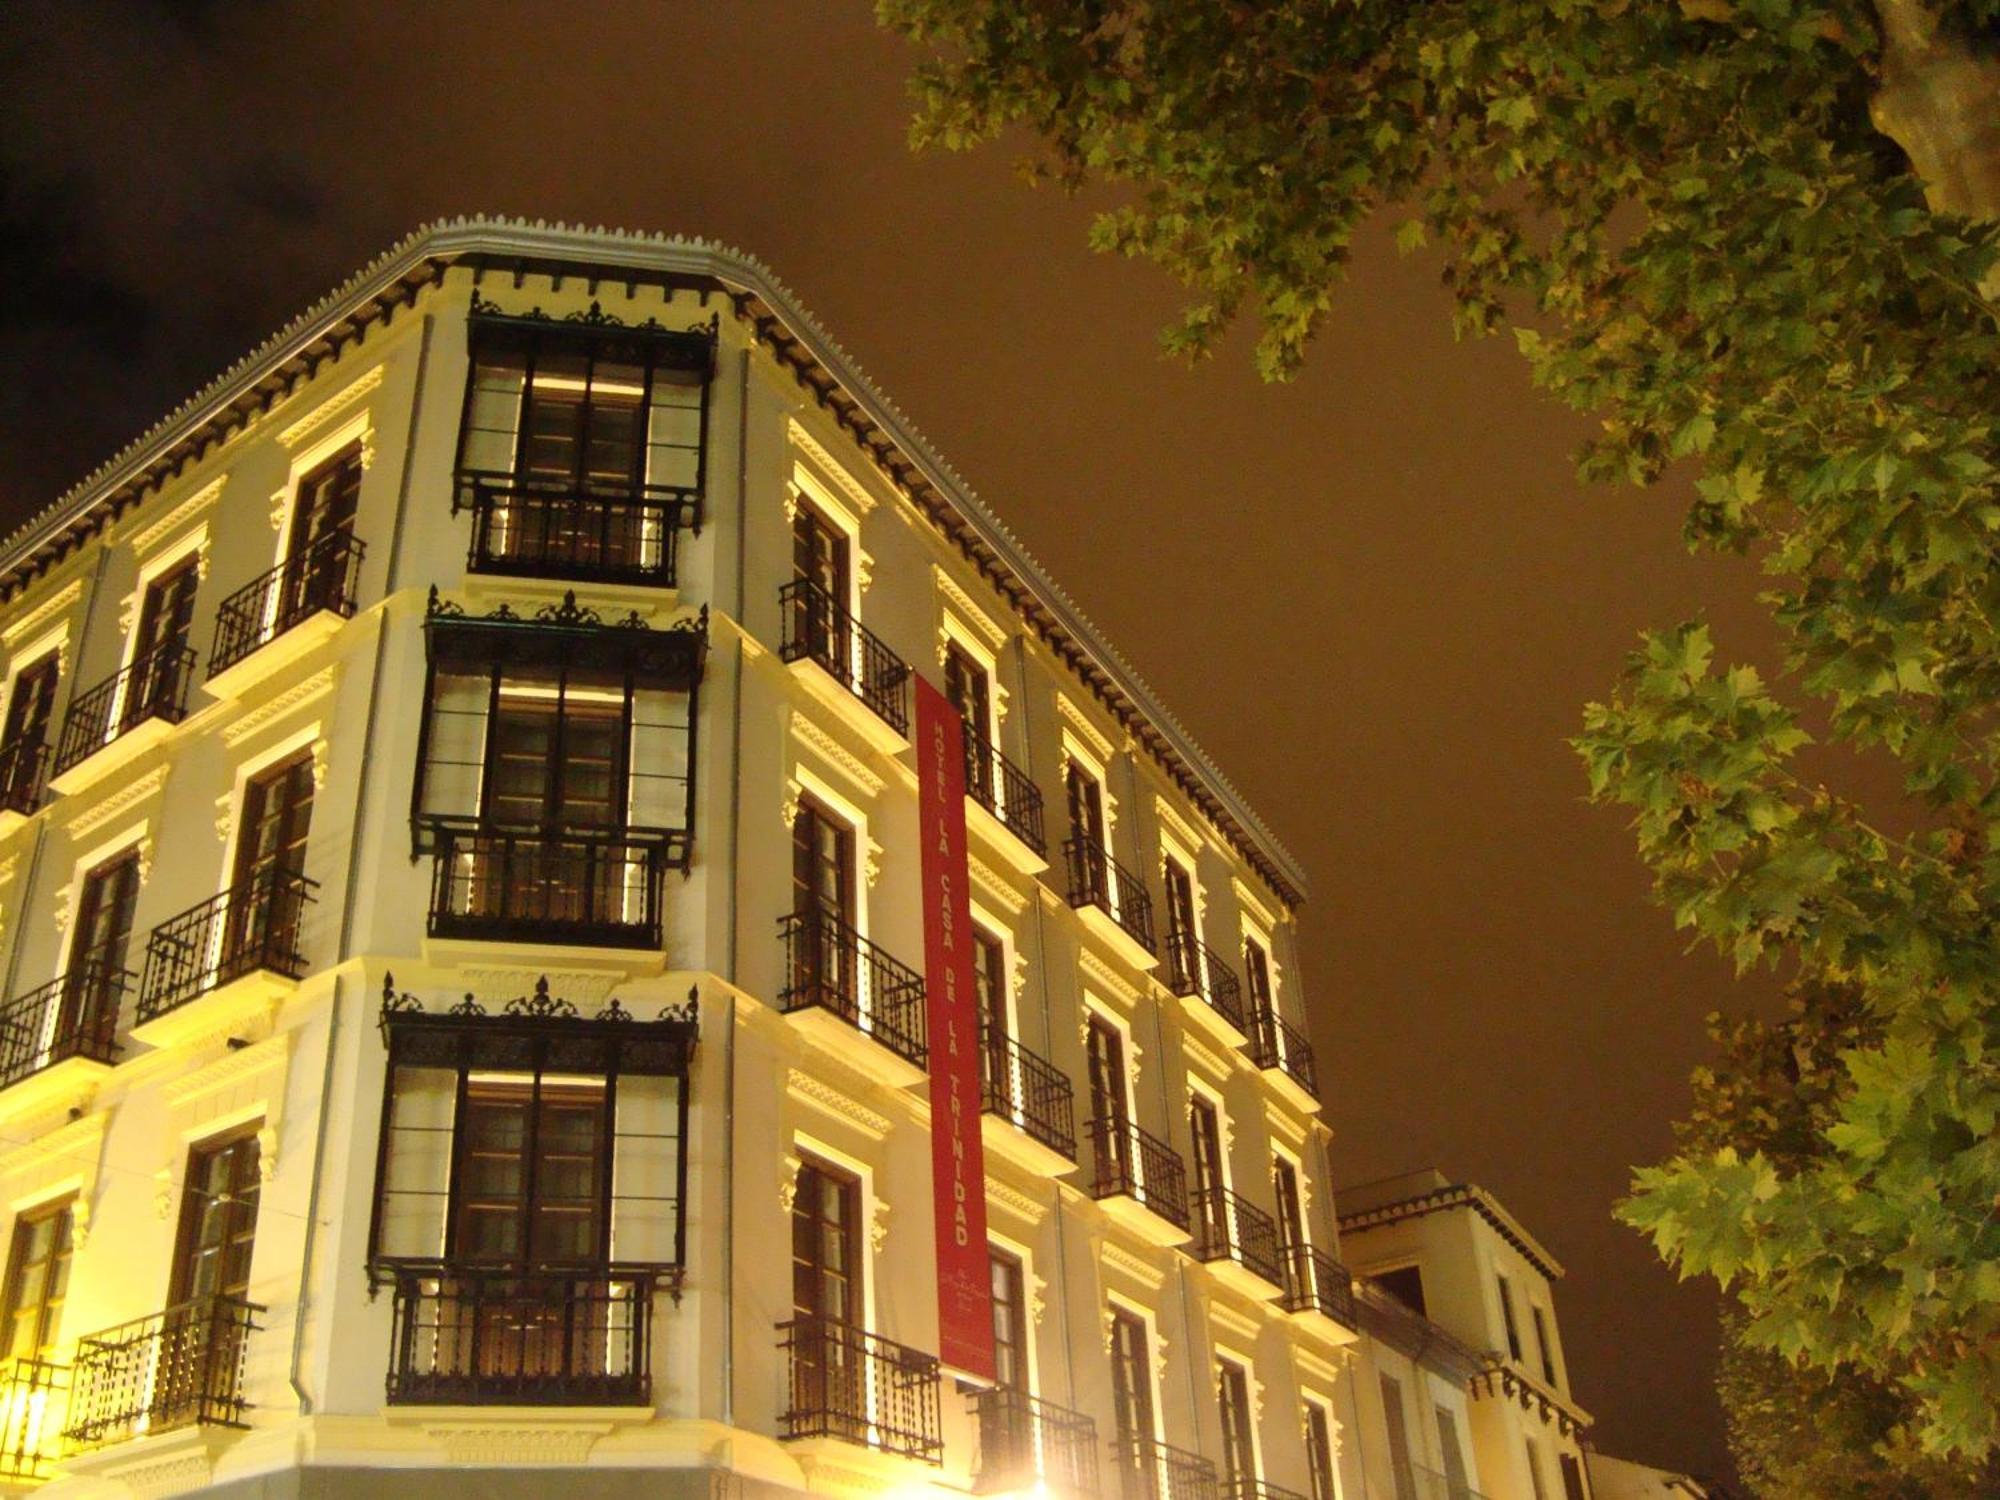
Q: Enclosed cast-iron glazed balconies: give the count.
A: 3